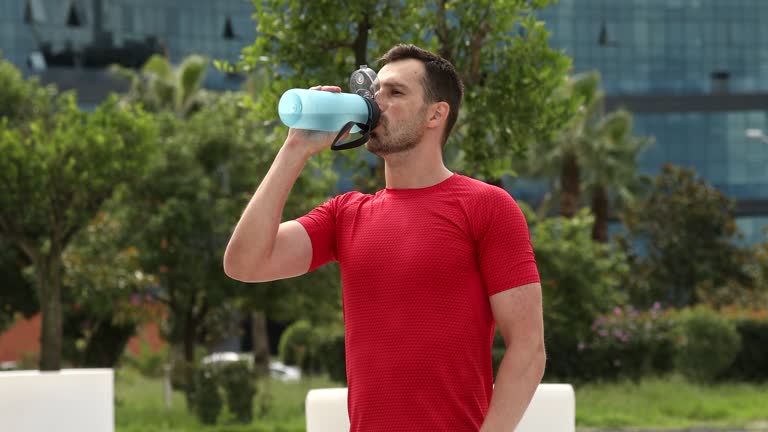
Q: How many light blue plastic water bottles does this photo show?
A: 1